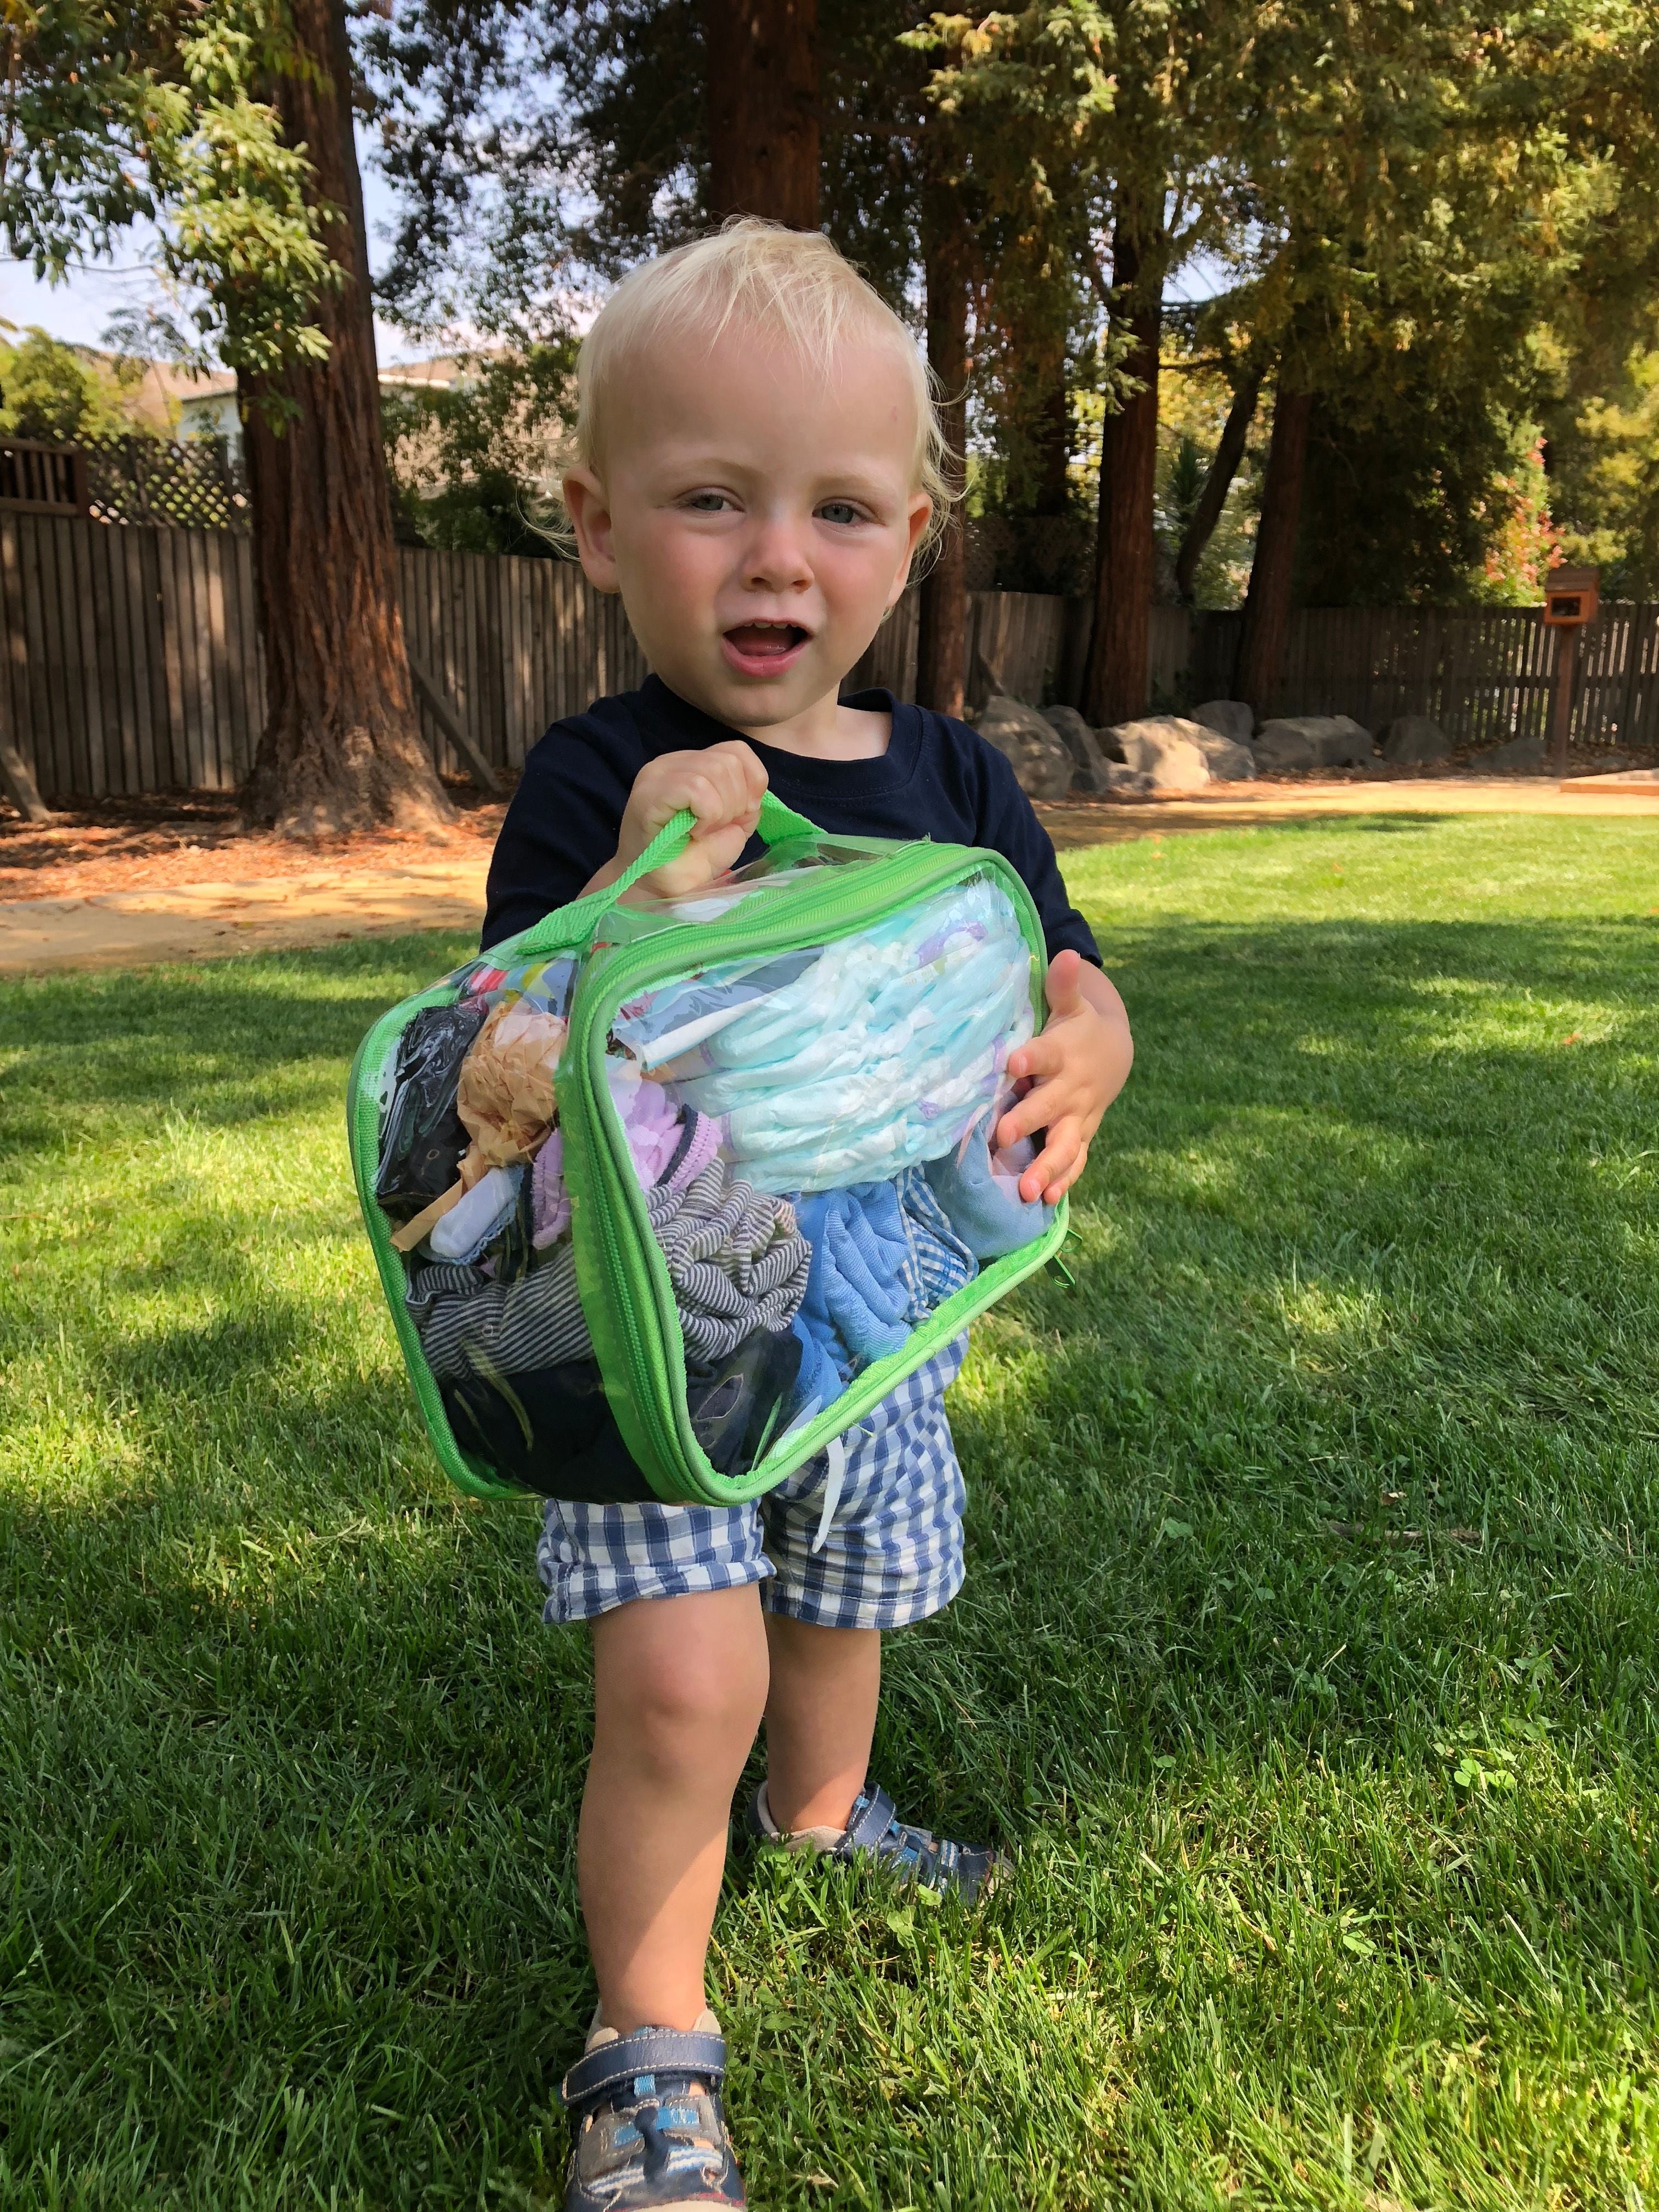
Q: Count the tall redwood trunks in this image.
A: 5